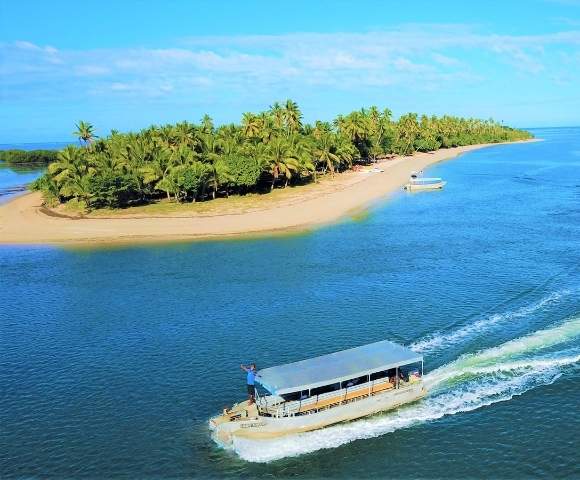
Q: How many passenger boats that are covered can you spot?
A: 2